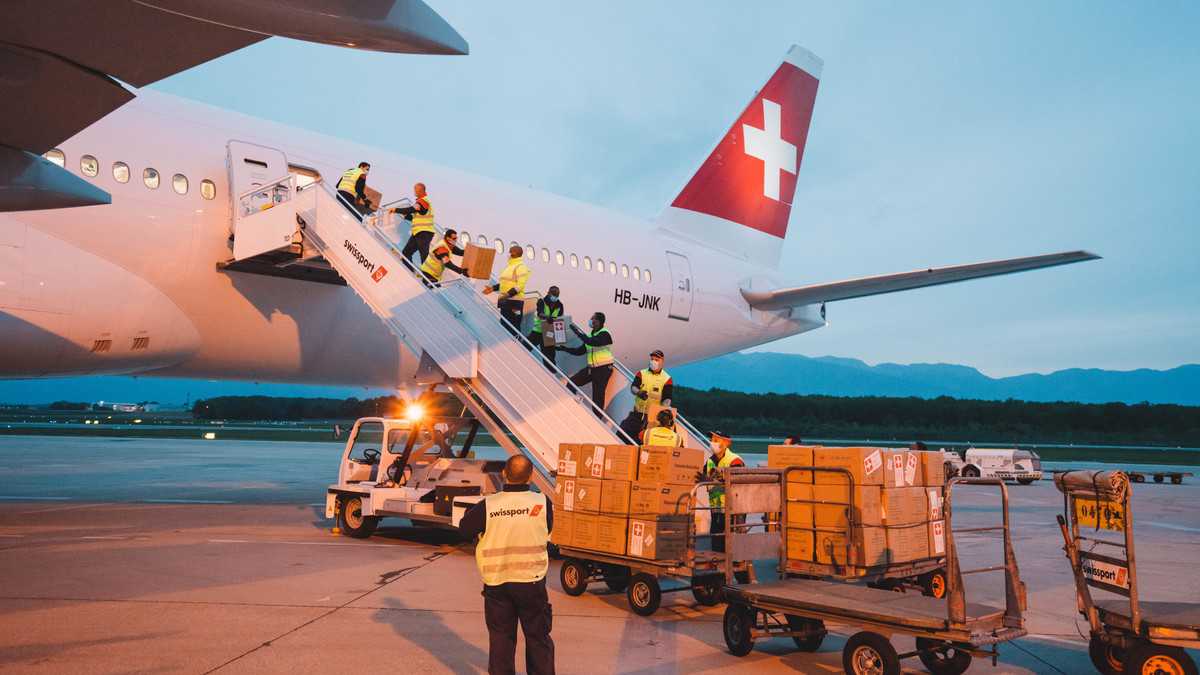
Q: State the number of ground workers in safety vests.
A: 10